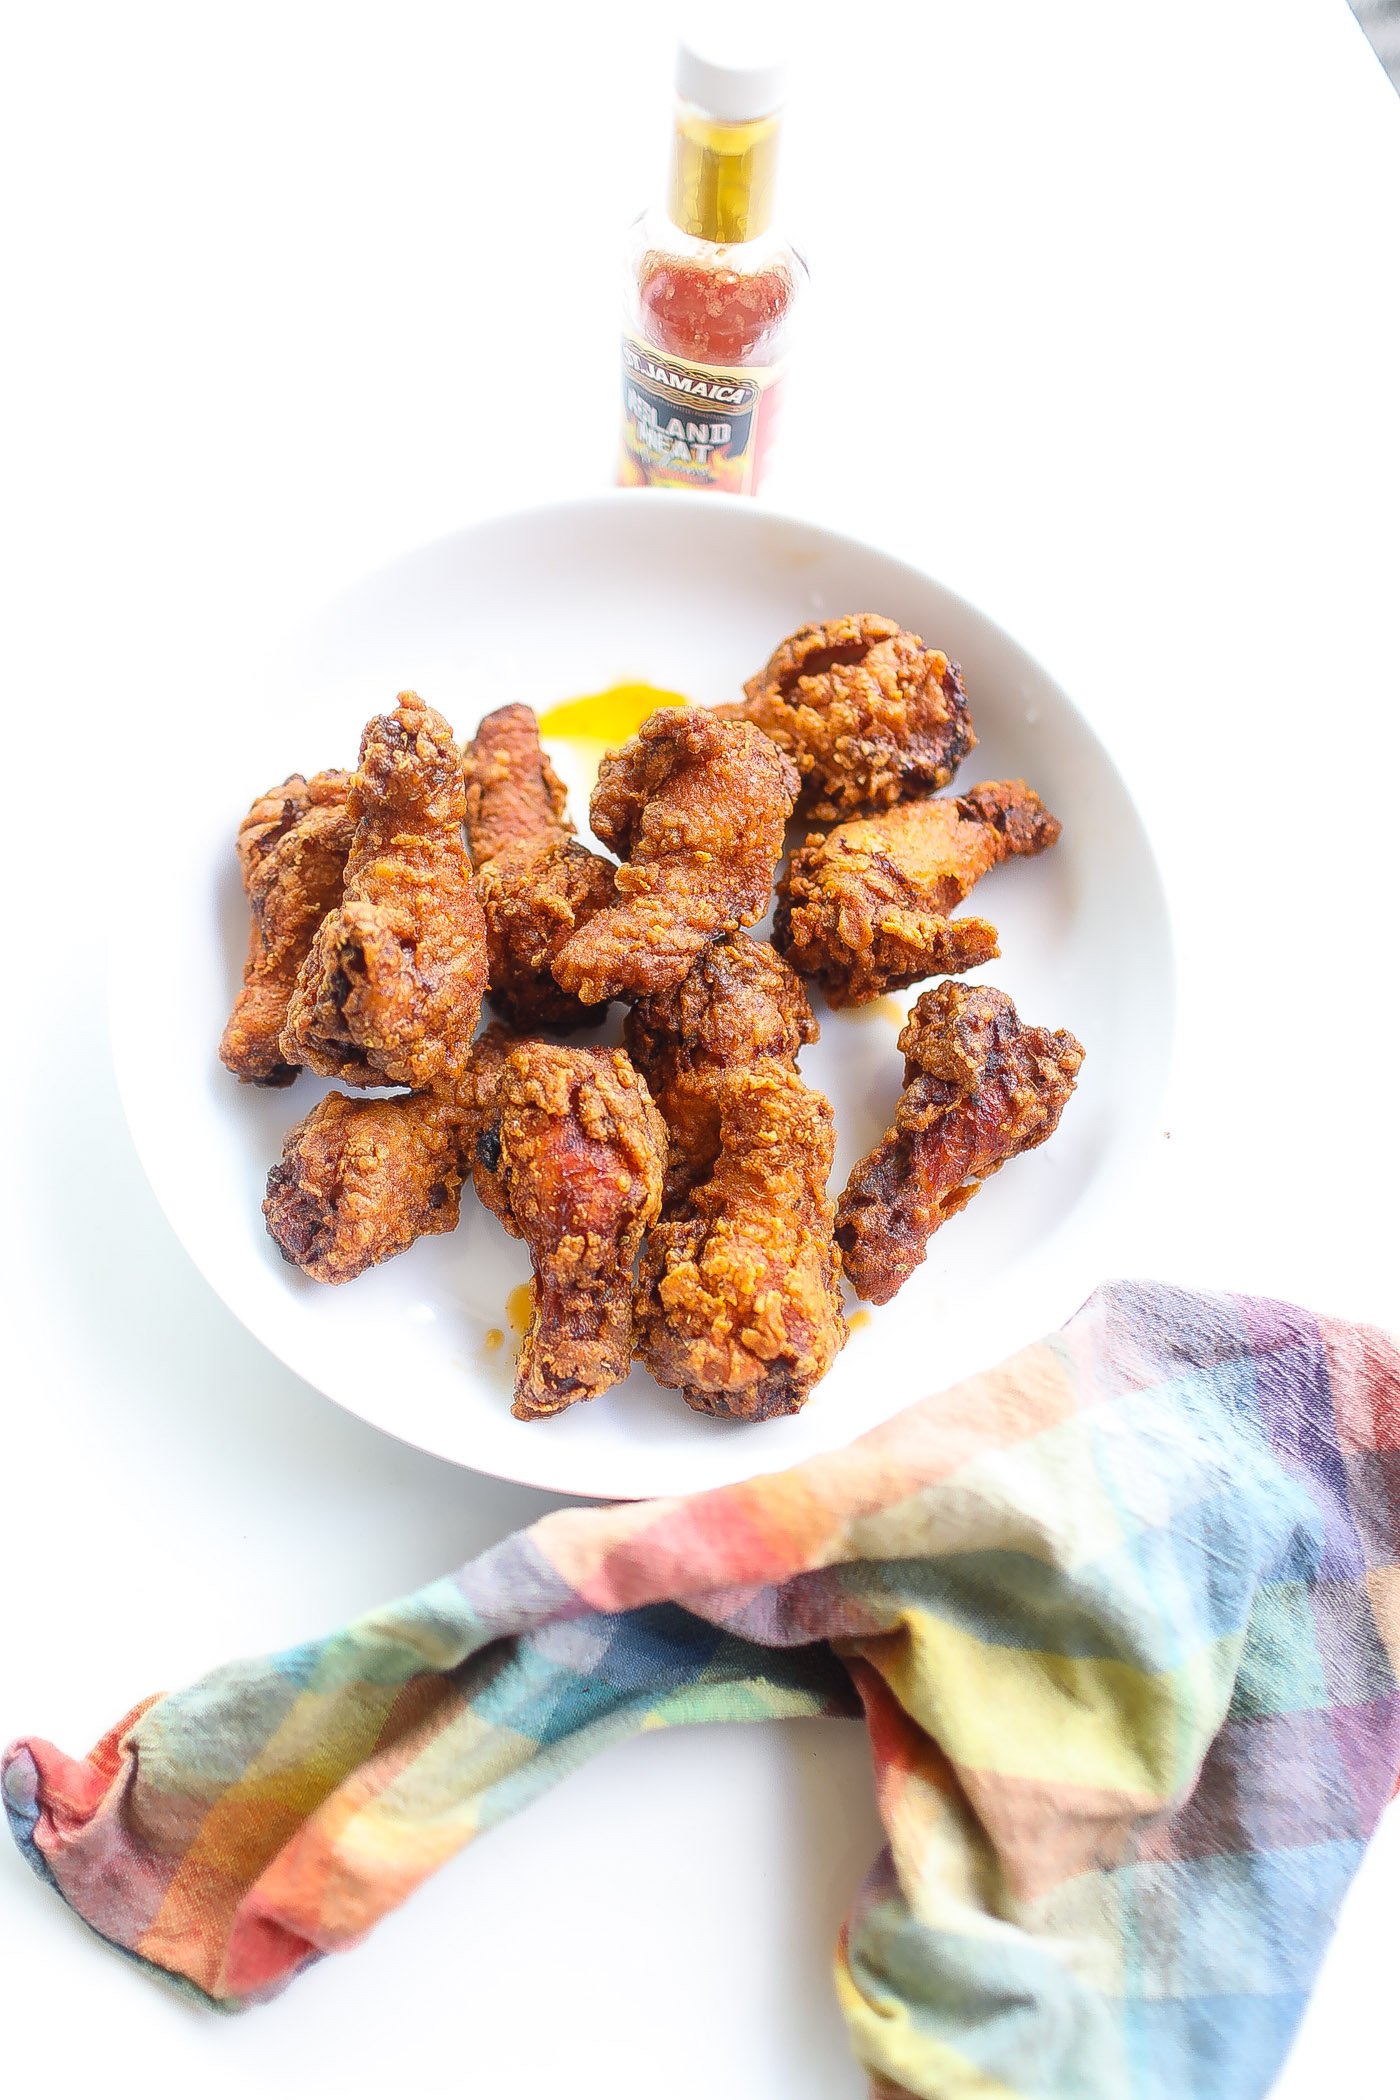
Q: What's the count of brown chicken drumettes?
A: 11